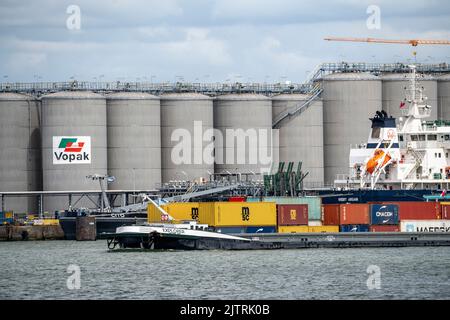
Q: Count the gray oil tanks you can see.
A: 9